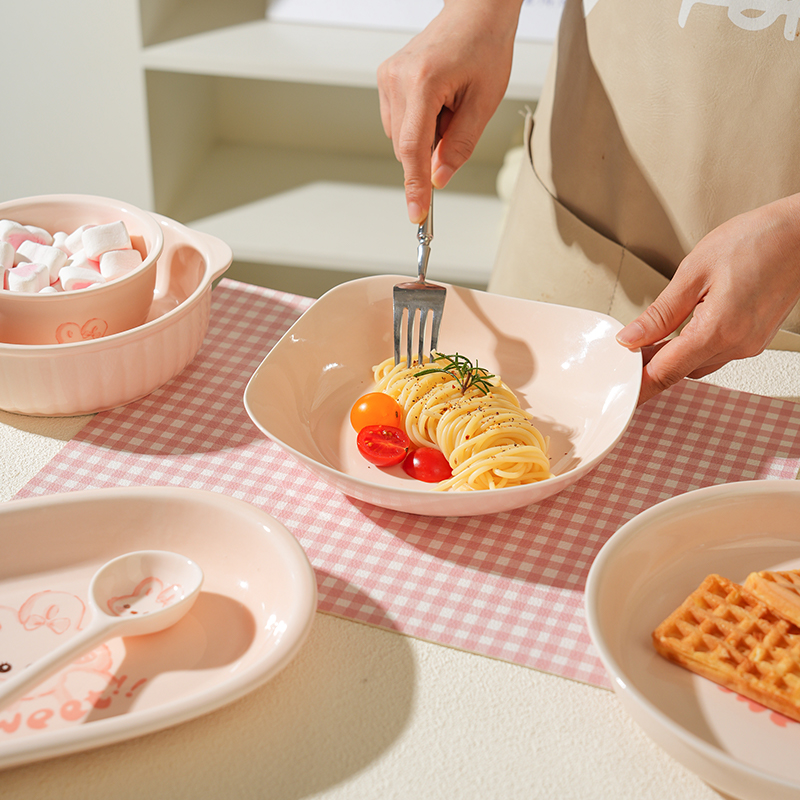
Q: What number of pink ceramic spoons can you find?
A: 1